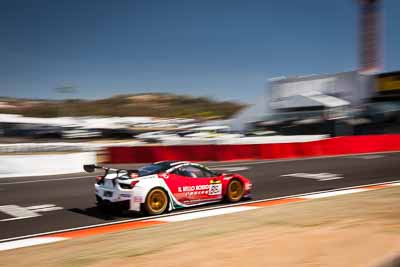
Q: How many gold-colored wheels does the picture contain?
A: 2